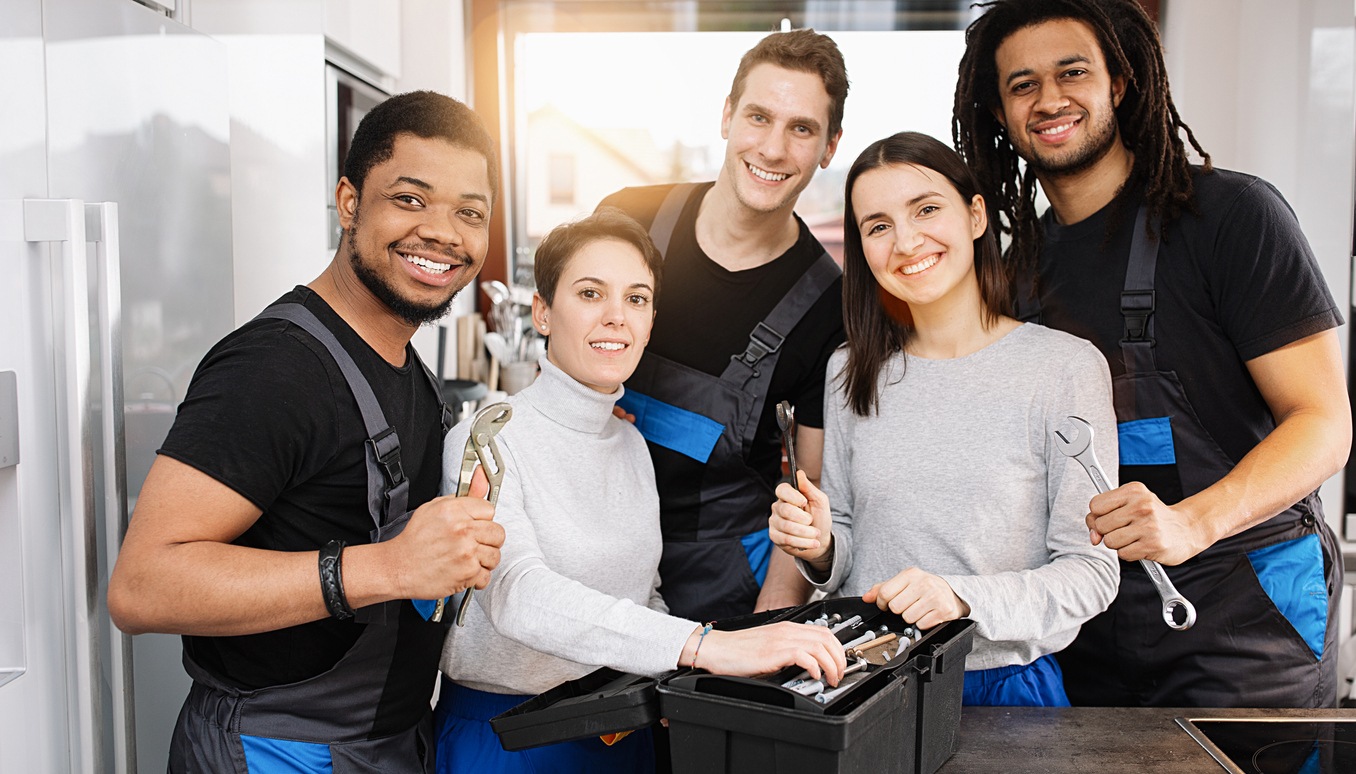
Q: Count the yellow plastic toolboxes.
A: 0